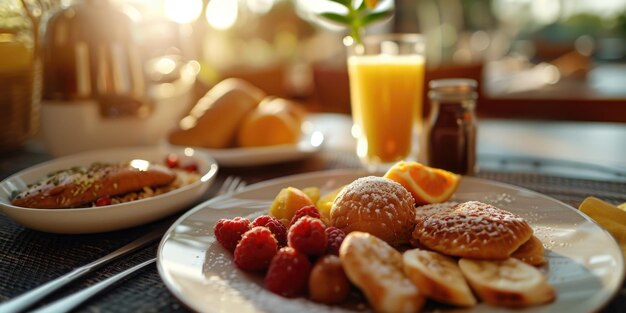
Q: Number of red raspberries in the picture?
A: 7